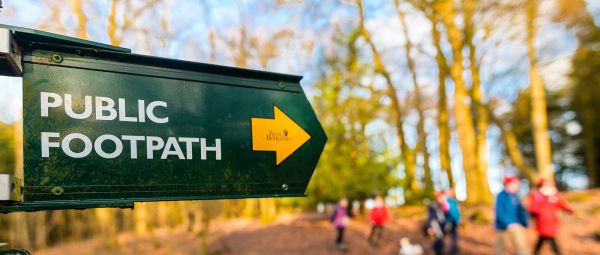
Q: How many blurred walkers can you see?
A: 6